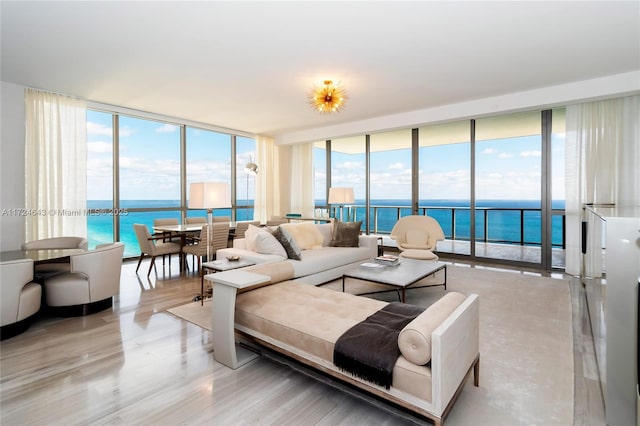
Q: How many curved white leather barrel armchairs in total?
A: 3